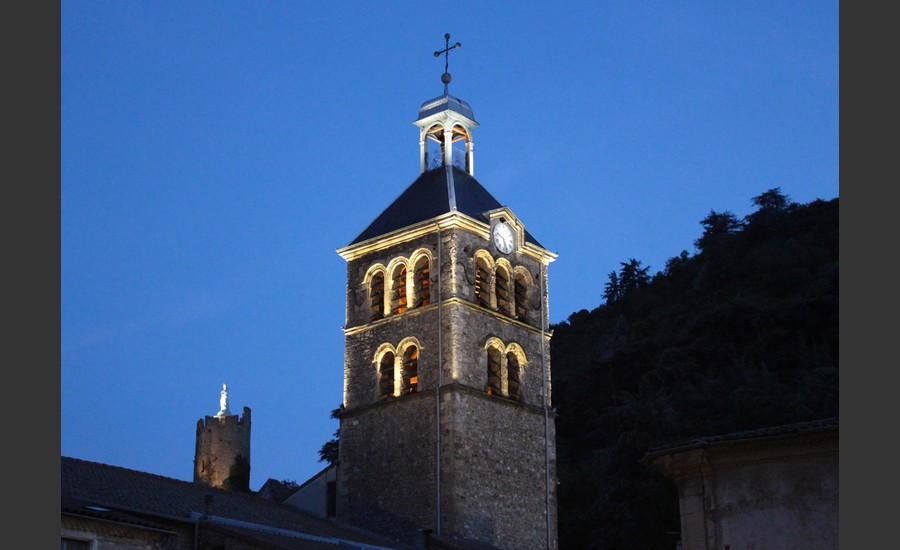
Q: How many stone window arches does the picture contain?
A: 10